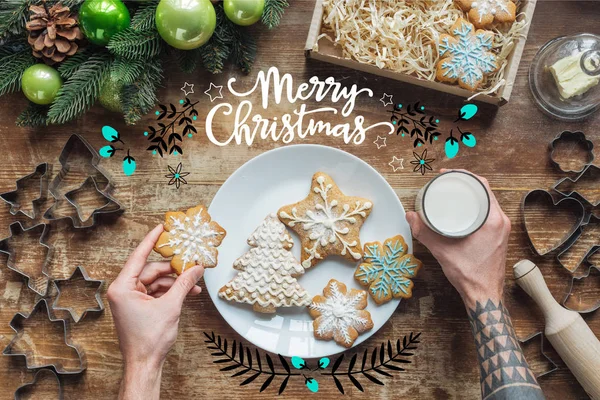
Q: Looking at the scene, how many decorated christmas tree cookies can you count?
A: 1